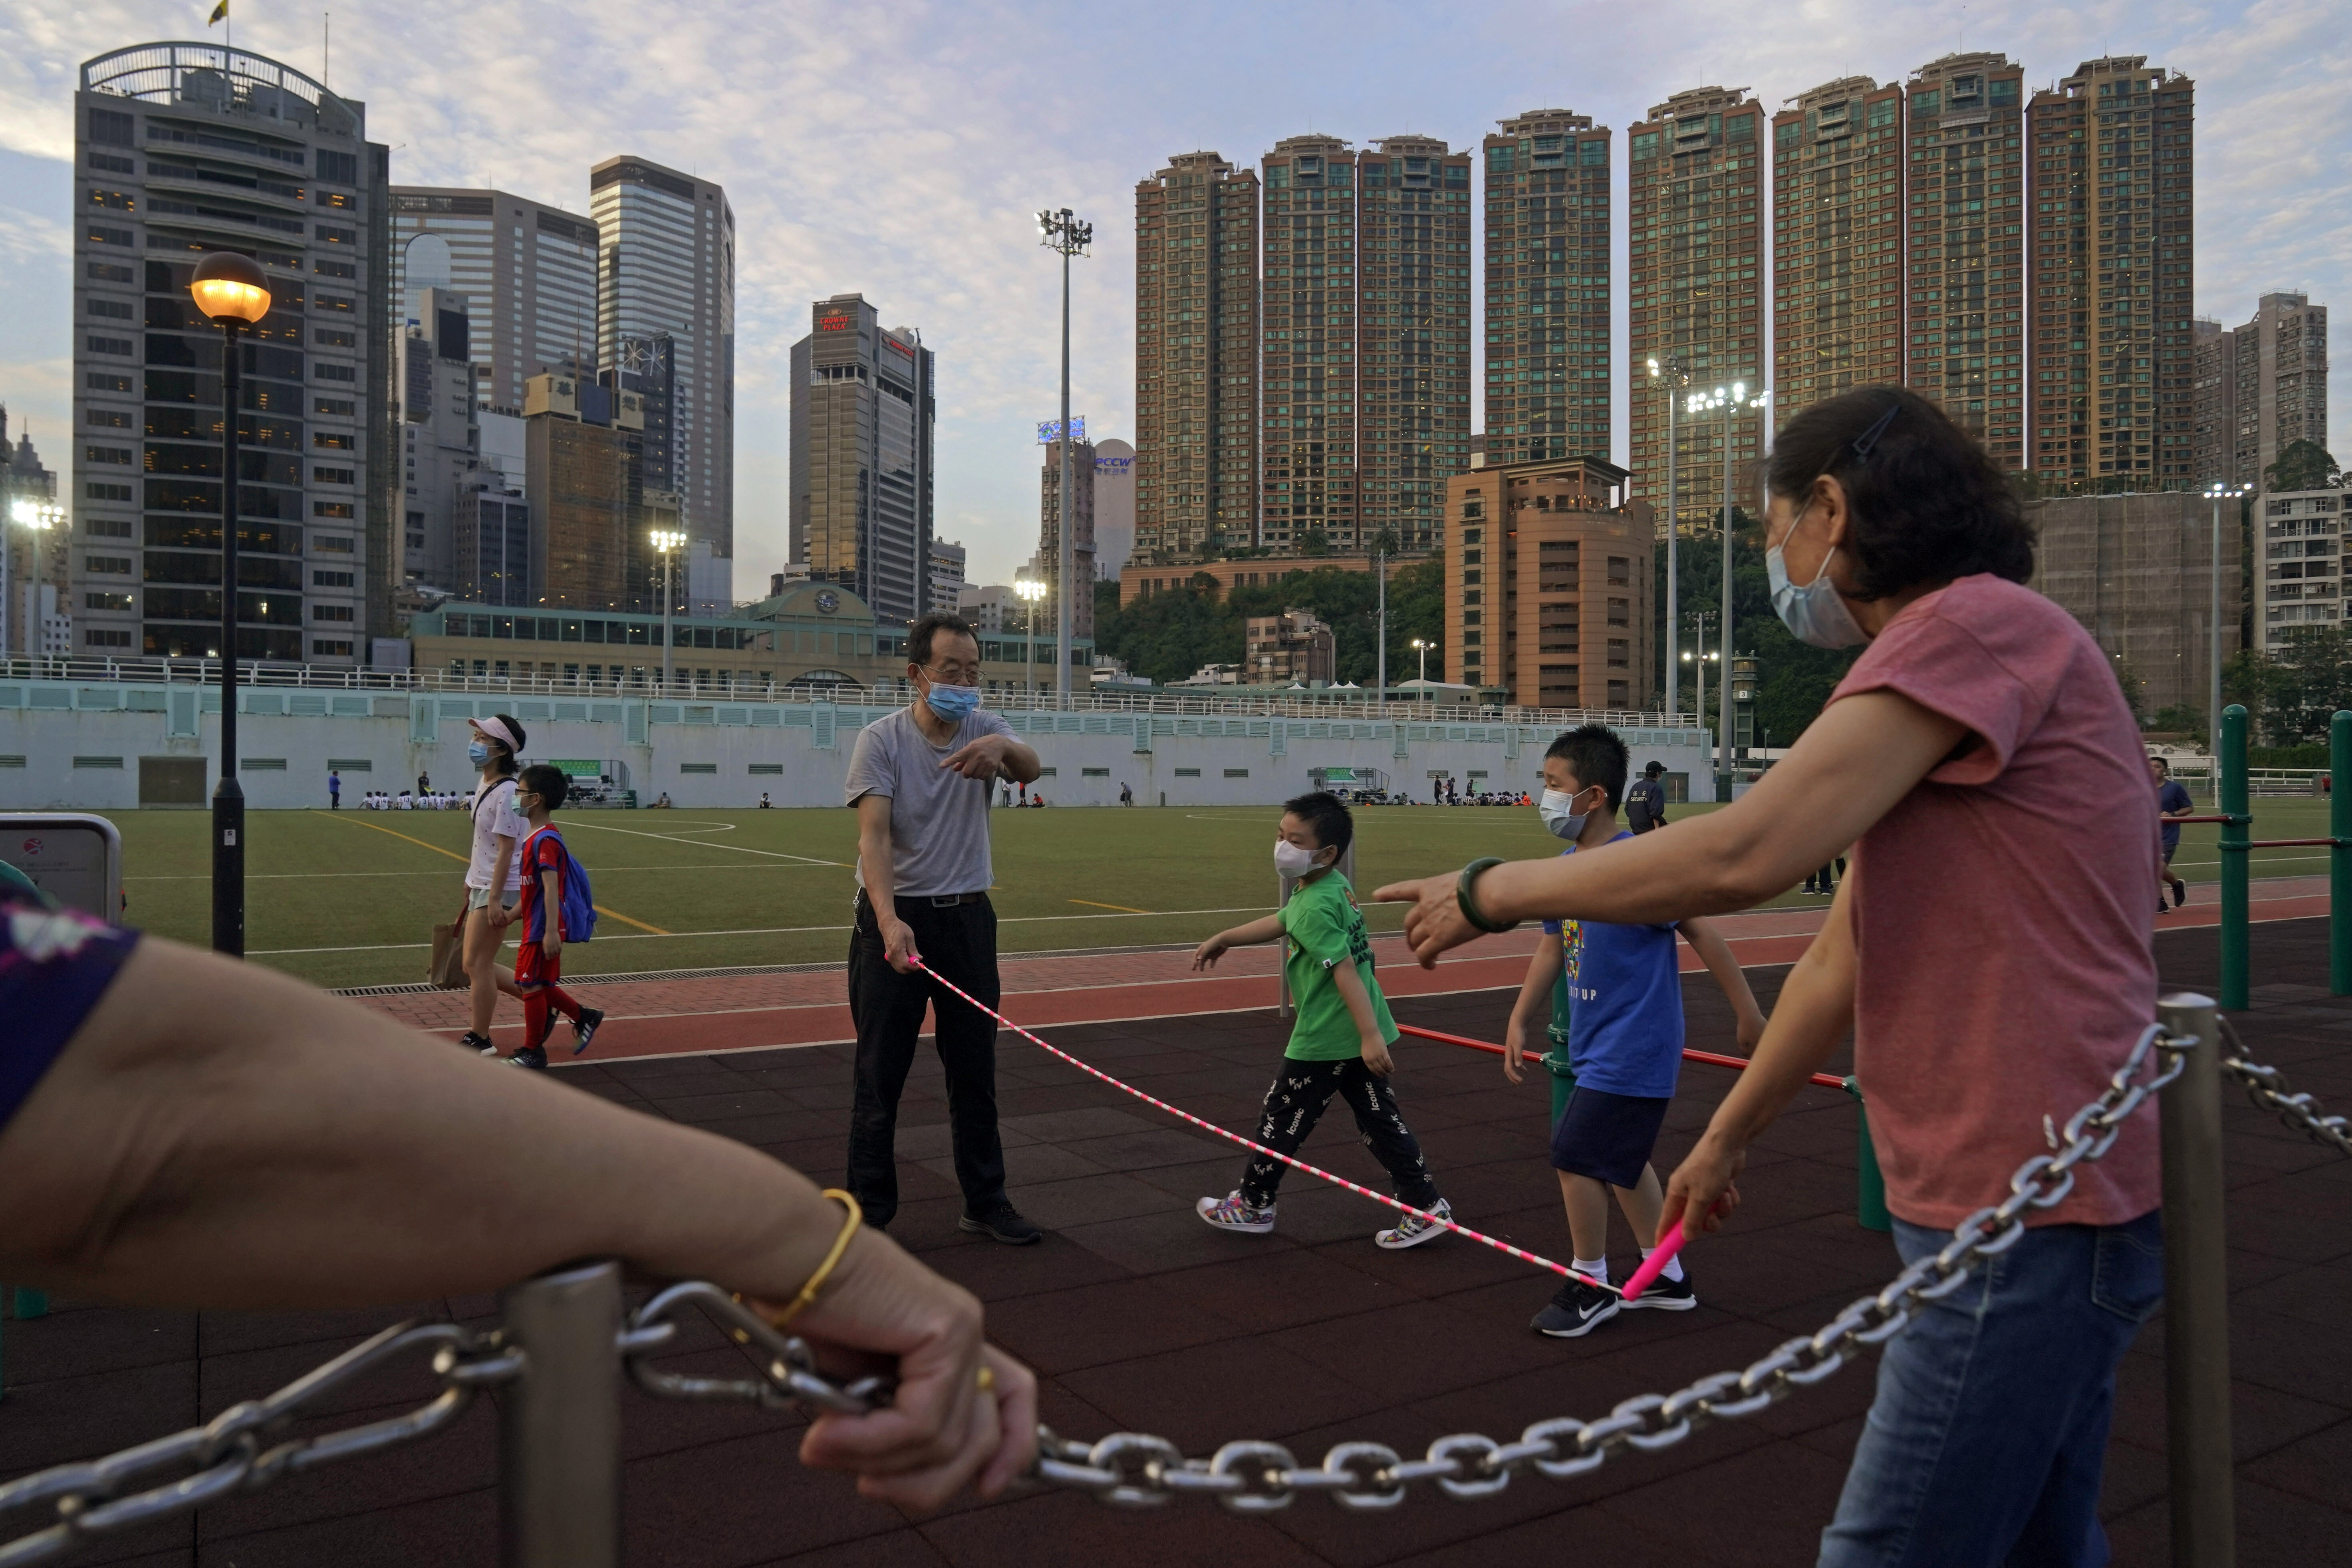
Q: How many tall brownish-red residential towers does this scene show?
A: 8